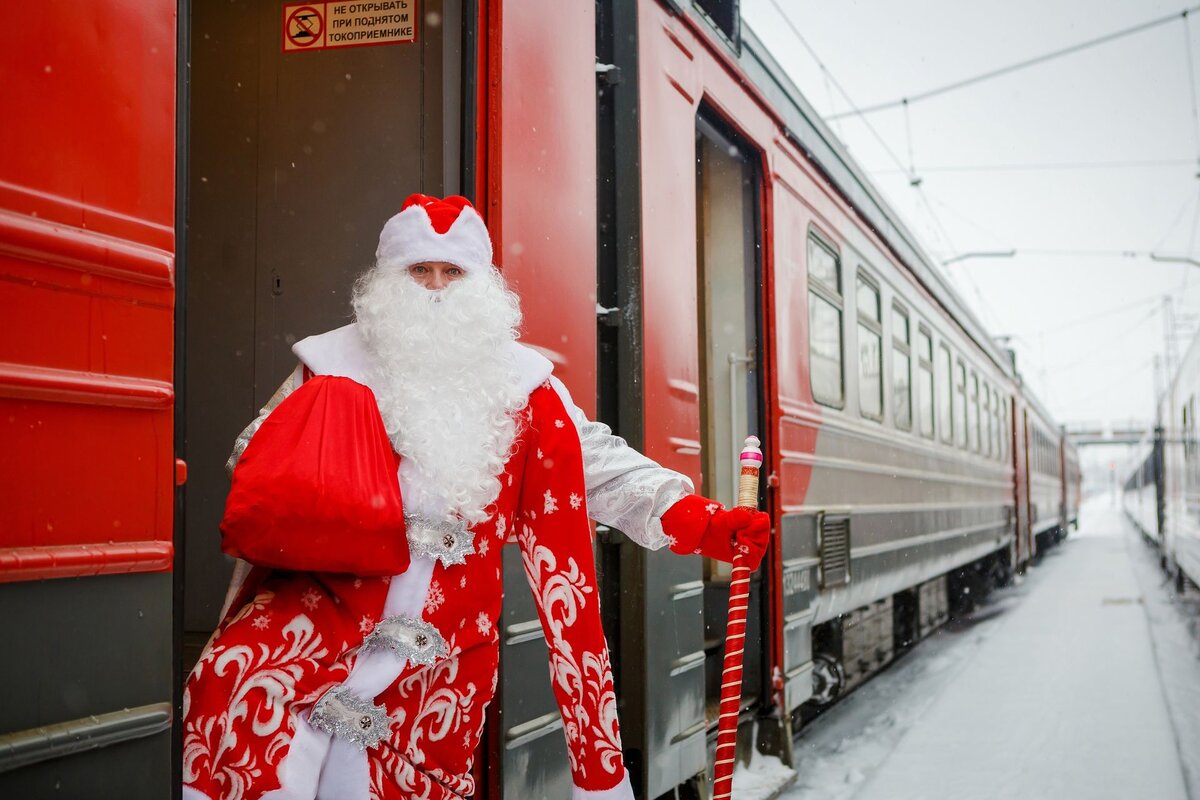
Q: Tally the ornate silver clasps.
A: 3